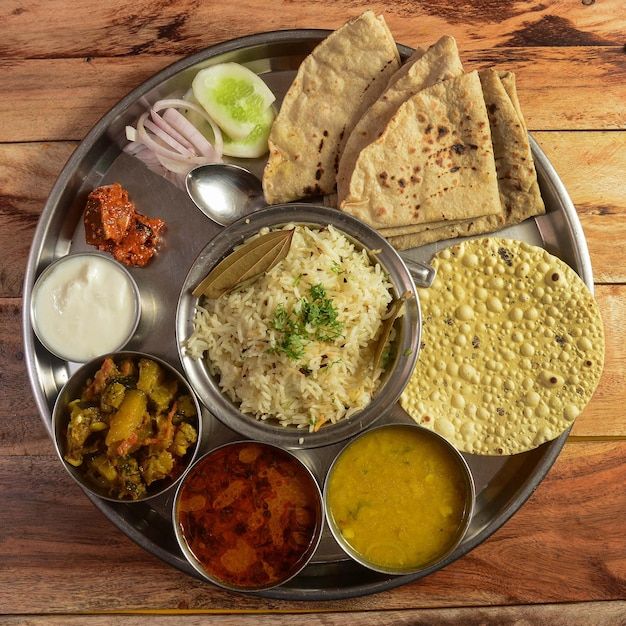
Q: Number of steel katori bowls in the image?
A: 4